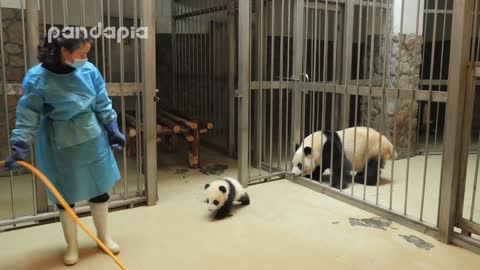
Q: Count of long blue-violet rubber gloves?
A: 2